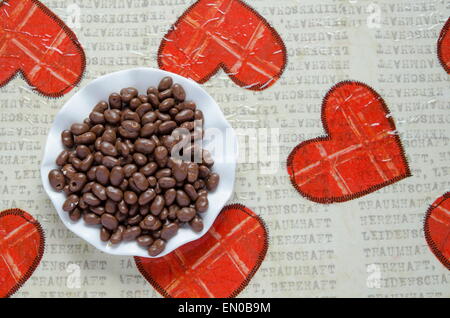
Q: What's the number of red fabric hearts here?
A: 7